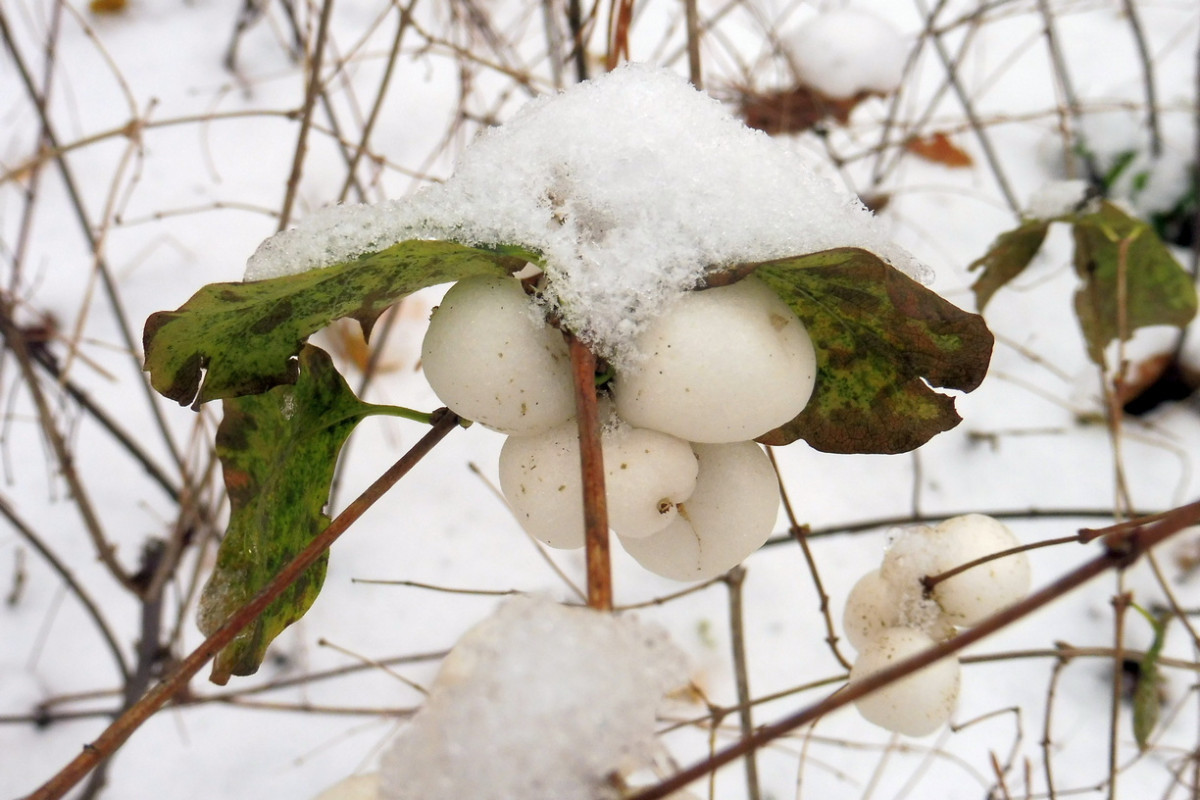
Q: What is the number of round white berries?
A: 9